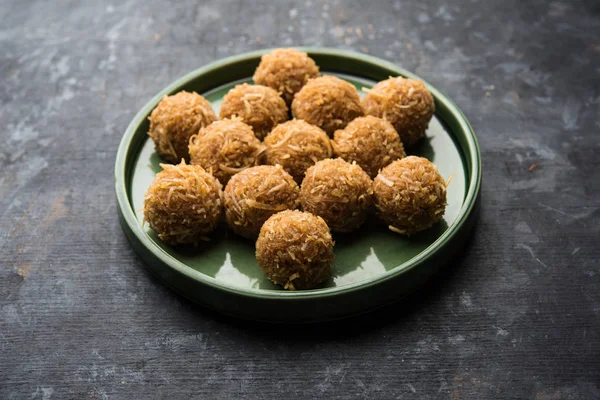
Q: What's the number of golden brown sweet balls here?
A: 13